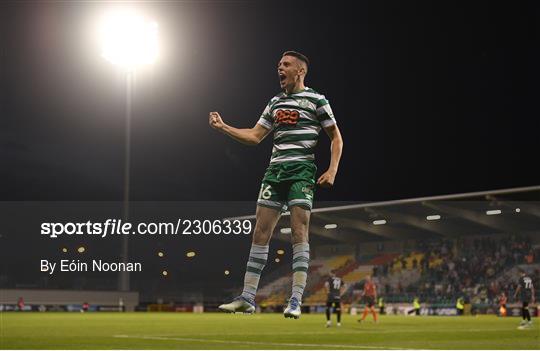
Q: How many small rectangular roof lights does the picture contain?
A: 5